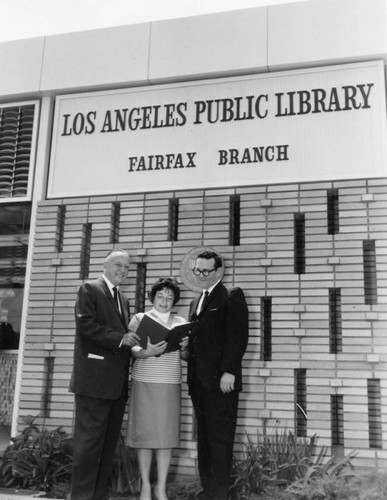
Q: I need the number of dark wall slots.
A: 15